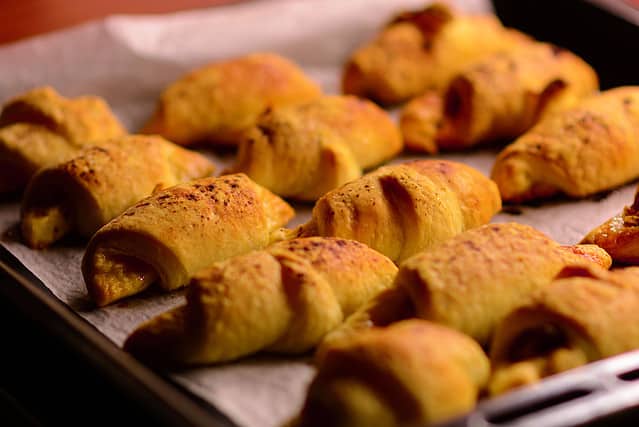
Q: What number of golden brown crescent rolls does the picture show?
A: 14